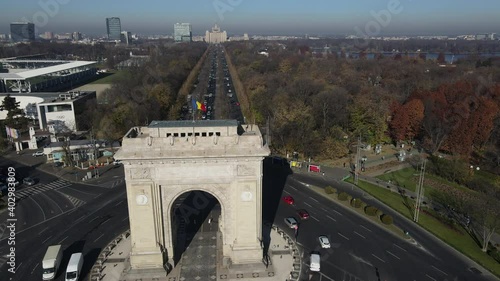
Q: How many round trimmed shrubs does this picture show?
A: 5